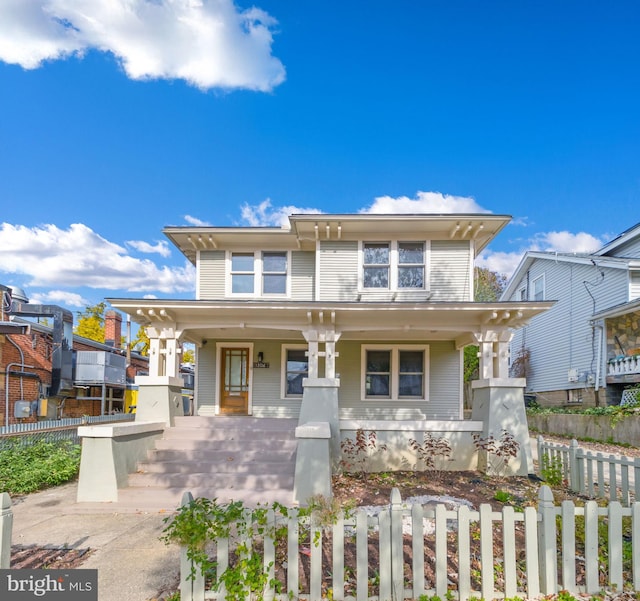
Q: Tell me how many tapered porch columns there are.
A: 3